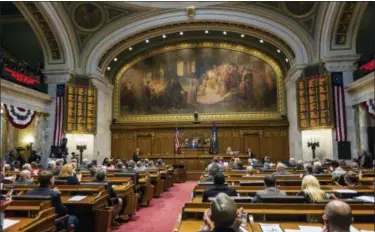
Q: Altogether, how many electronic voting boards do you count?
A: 2